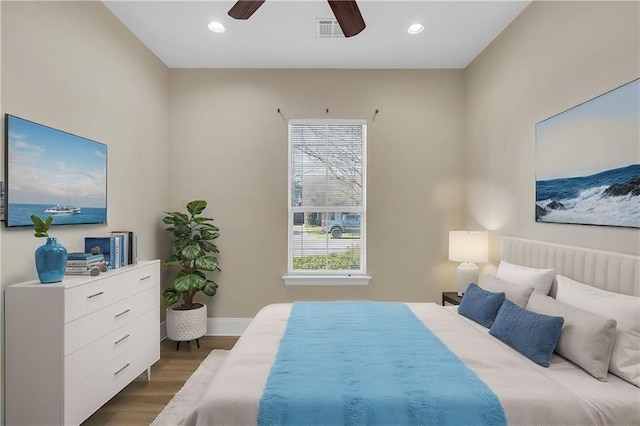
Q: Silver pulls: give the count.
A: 5